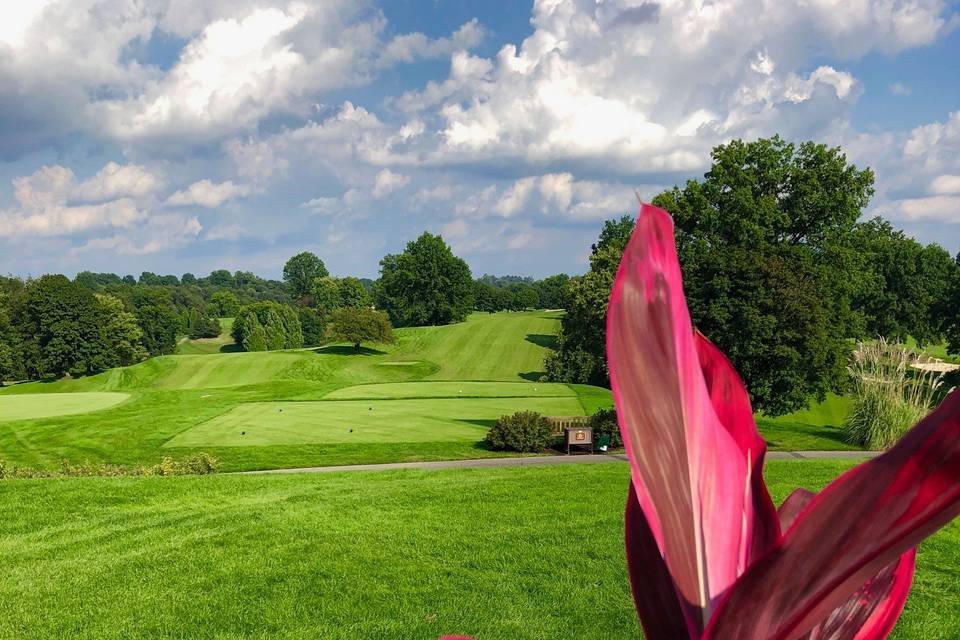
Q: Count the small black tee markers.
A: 4